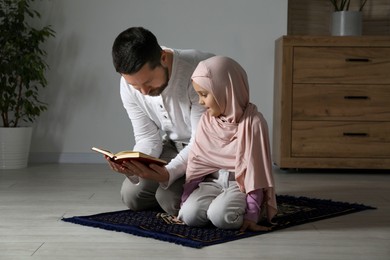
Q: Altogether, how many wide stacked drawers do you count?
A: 3